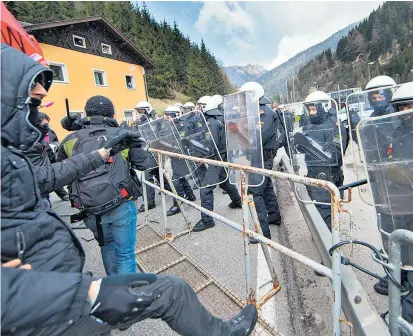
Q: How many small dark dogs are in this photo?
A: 0